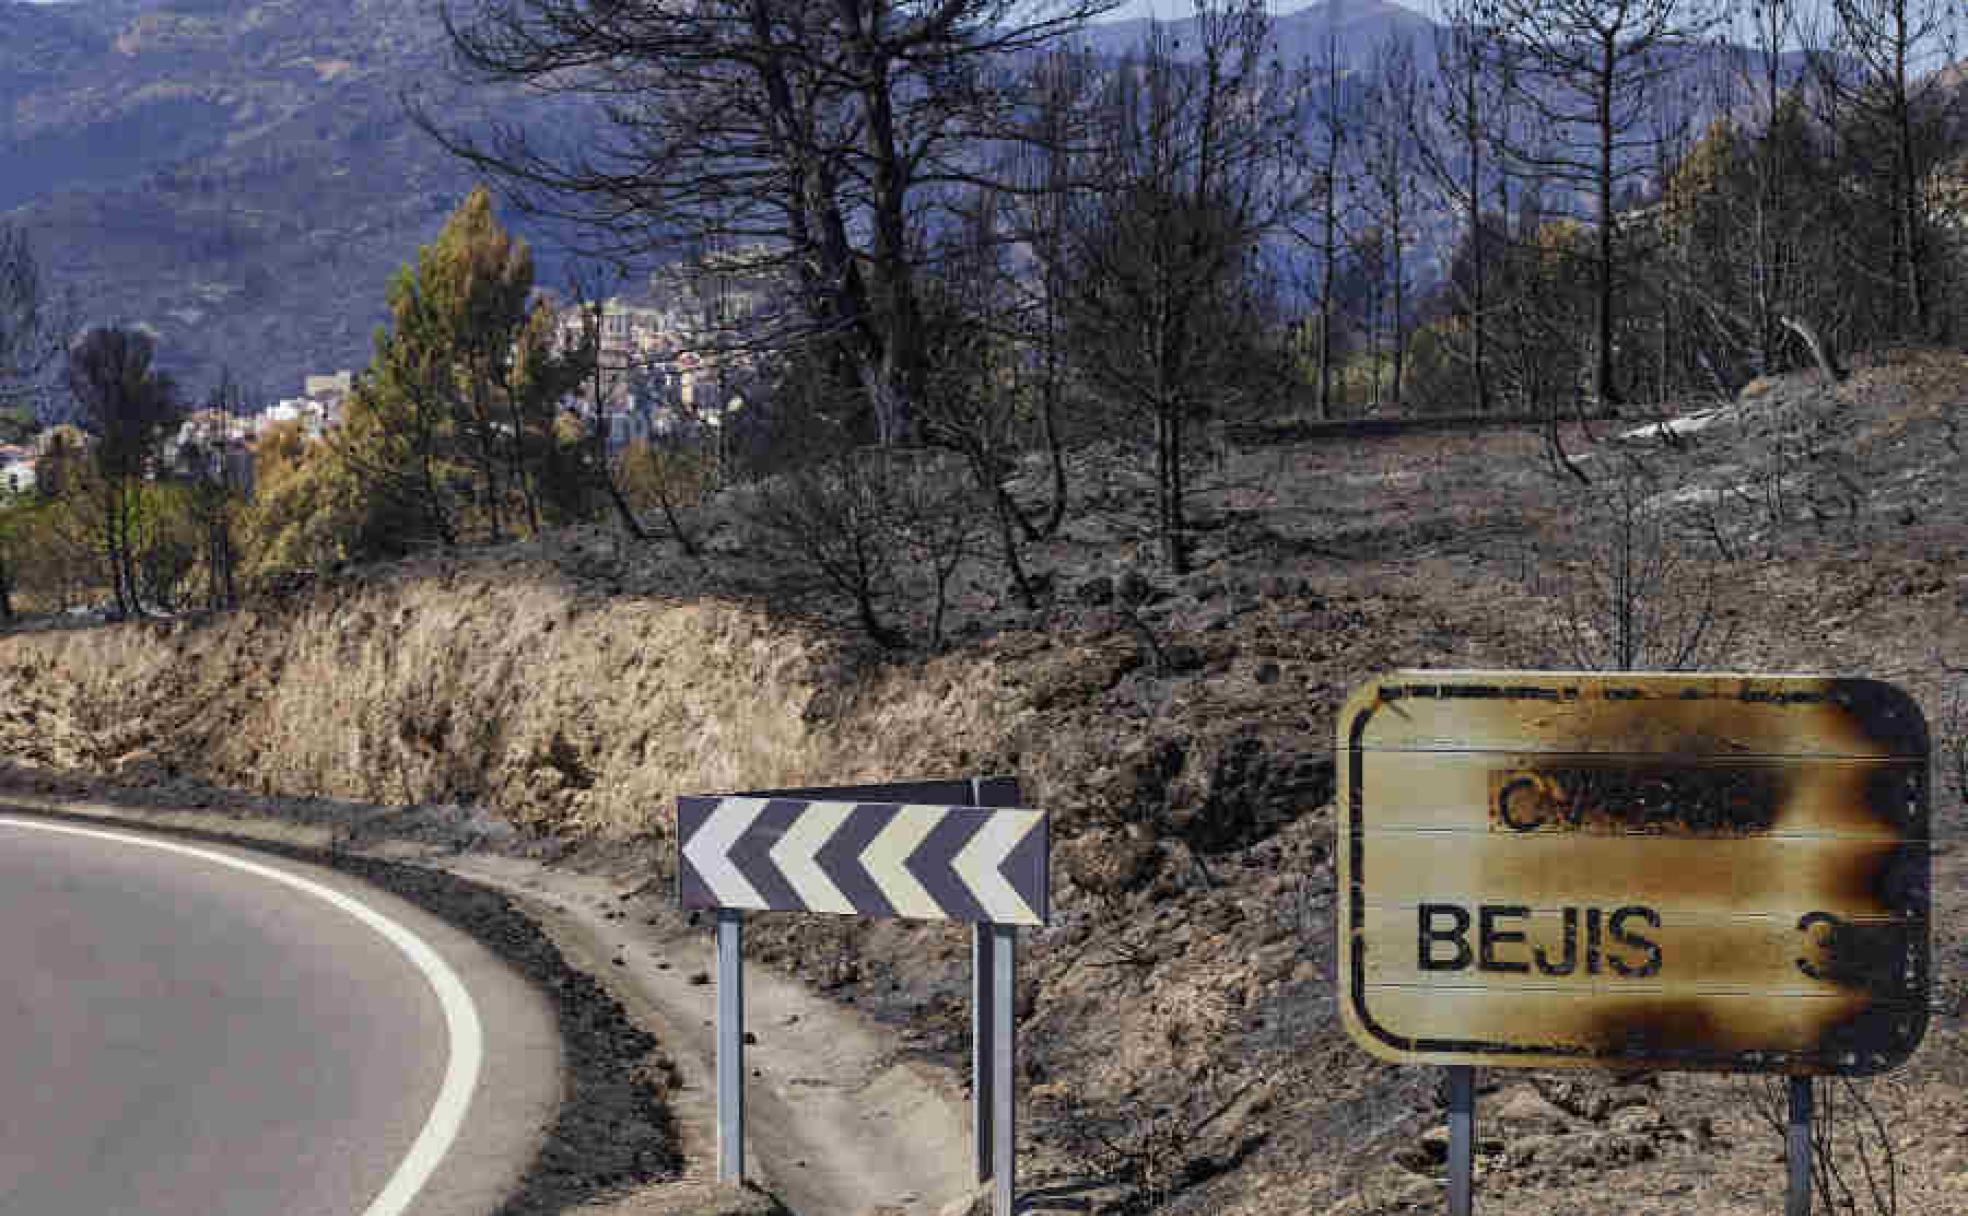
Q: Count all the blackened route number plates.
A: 1